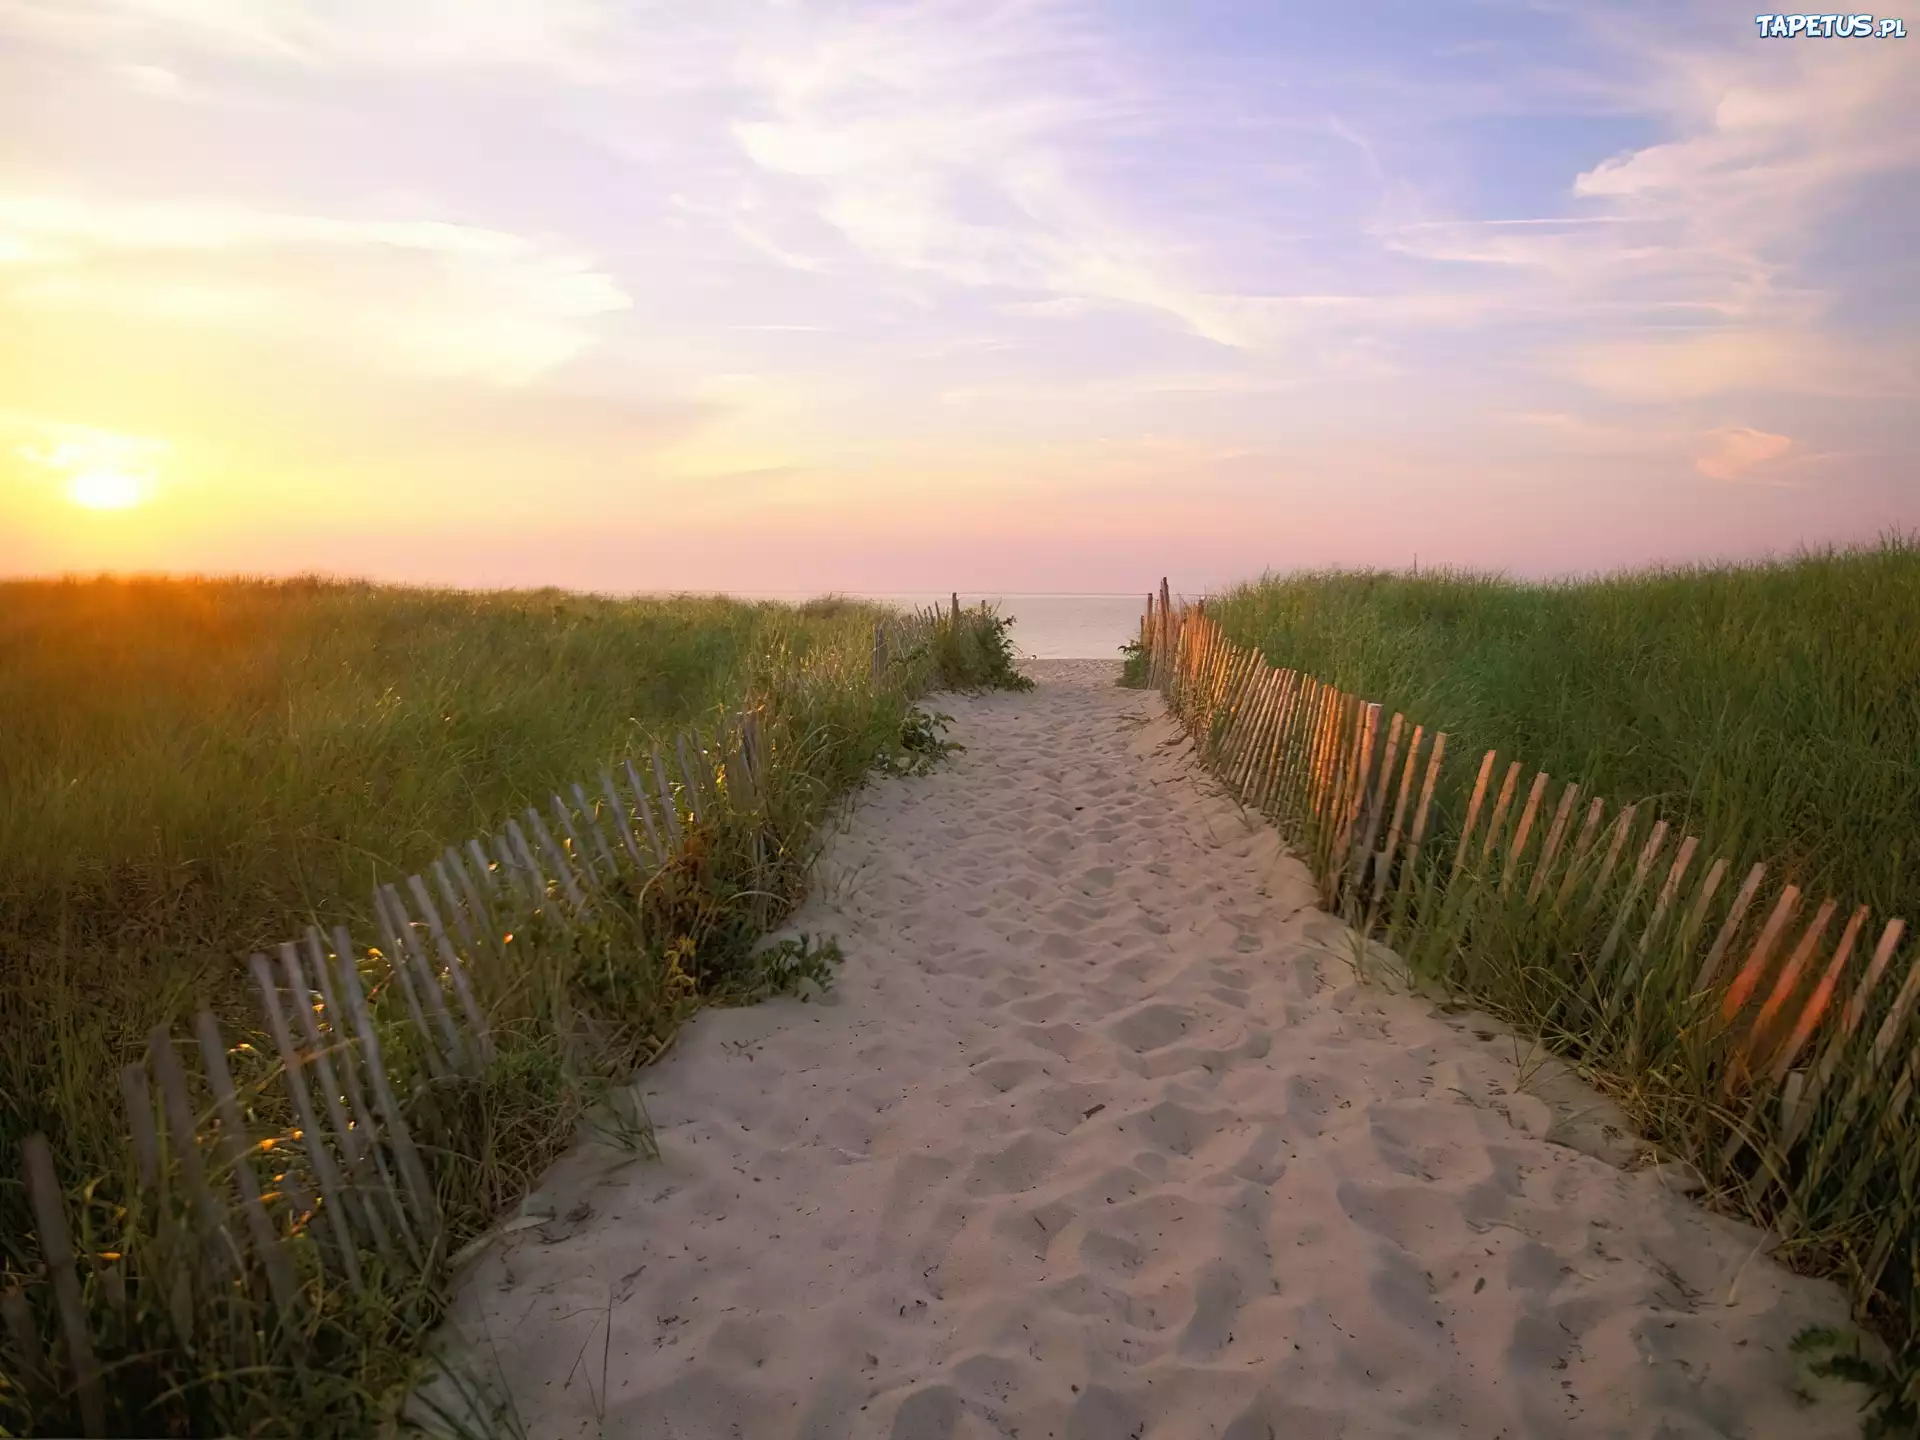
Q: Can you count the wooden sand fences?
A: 2